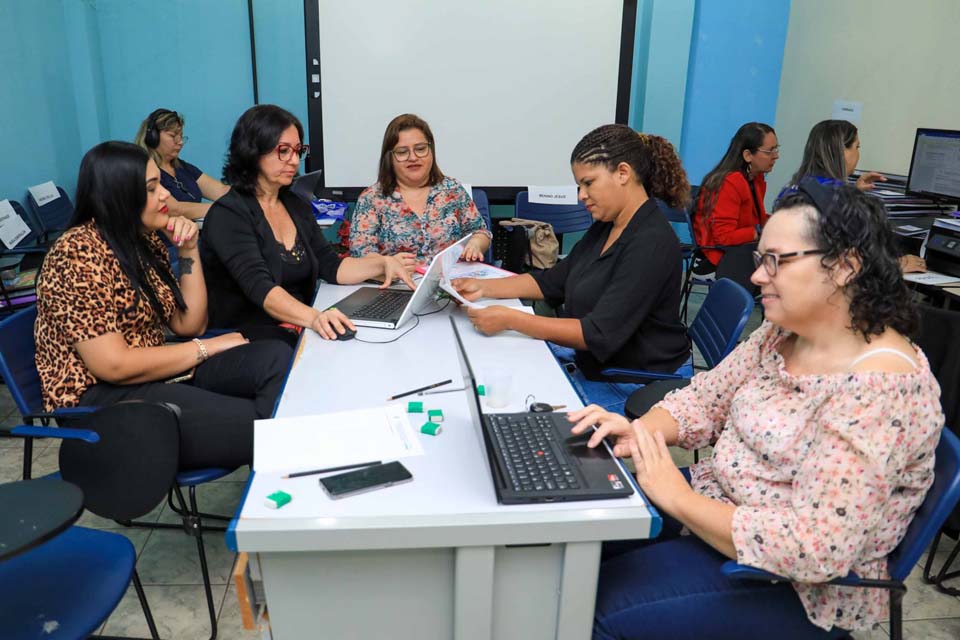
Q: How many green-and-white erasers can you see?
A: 5